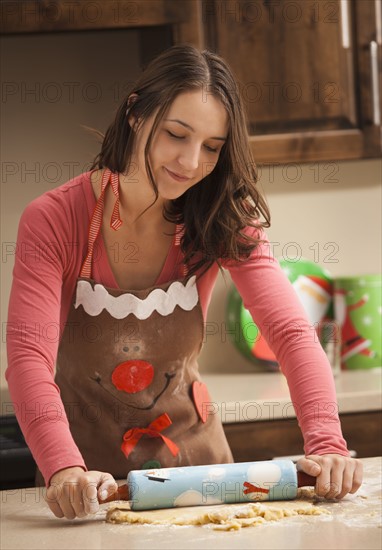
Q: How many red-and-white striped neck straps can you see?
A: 2